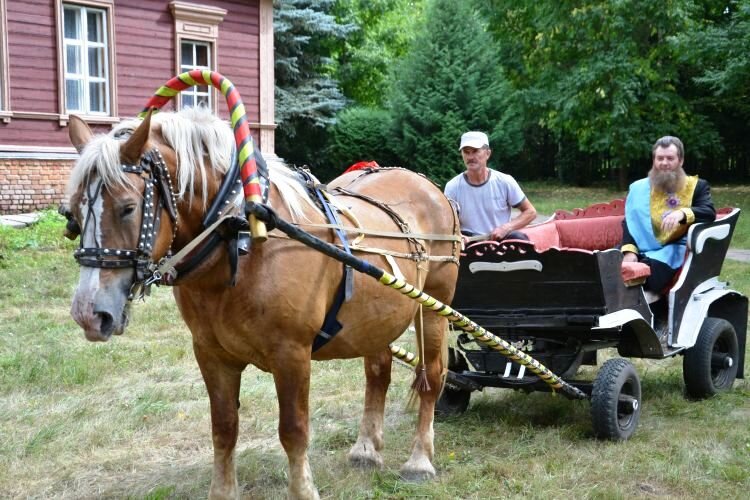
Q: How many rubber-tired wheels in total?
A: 3